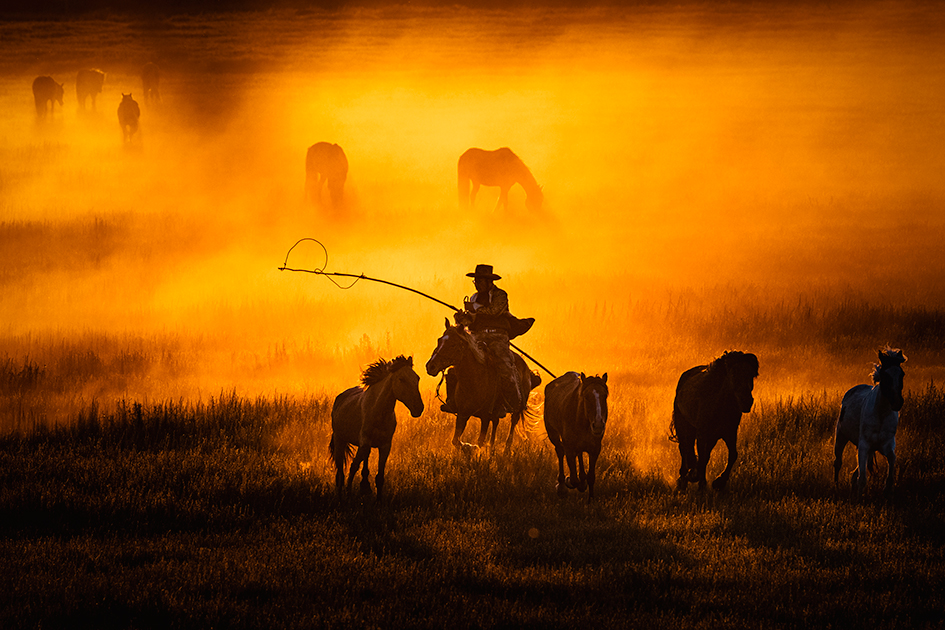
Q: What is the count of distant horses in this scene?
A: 6